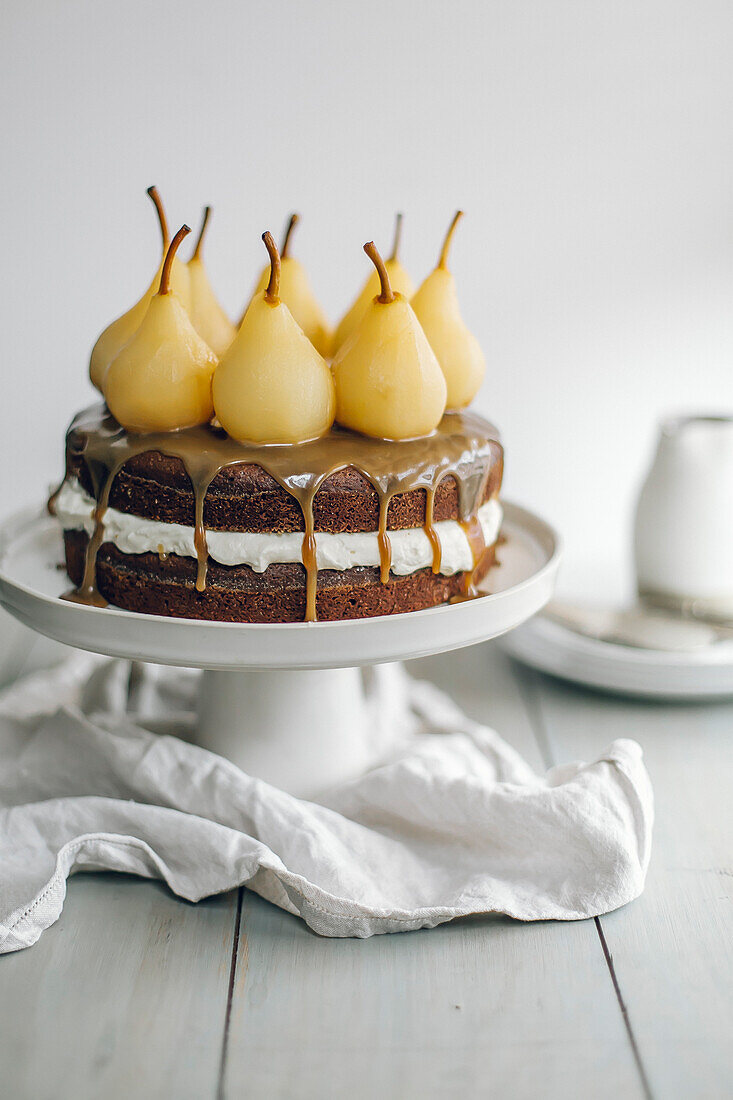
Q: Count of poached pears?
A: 8